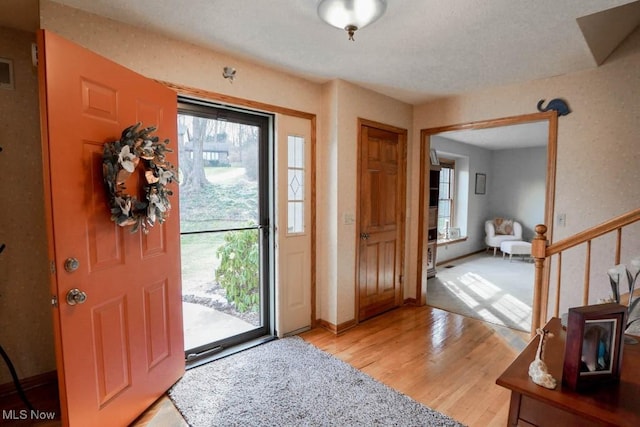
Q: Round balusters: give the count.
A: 3